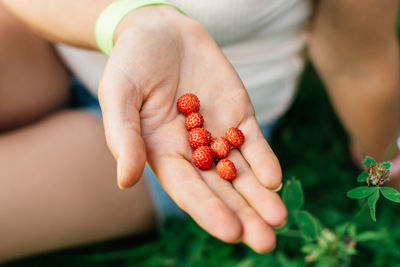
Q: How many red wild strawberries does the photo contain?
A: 7